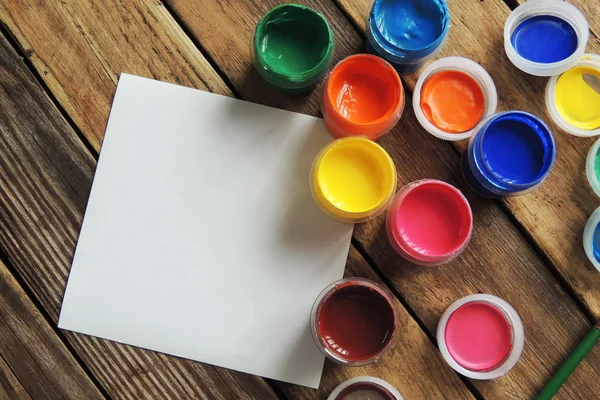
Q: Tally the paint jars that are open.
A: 7